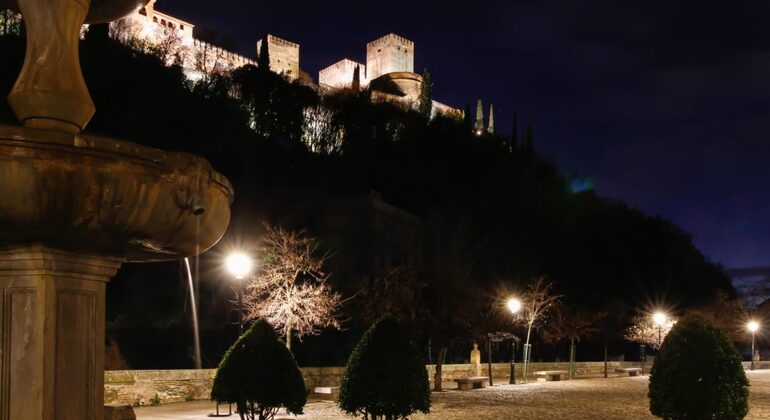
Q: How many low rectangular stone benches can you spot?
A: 4